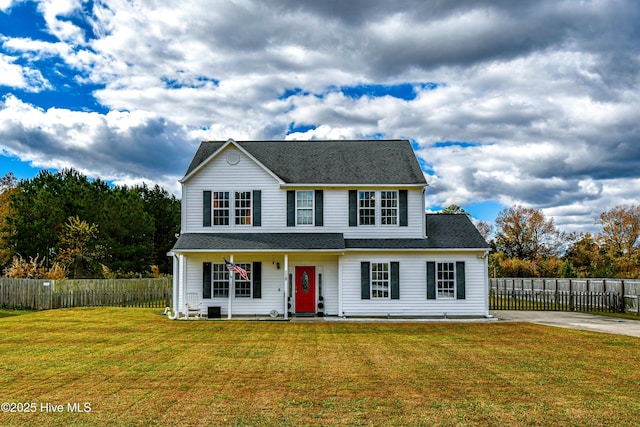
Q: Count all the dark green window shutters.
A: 12